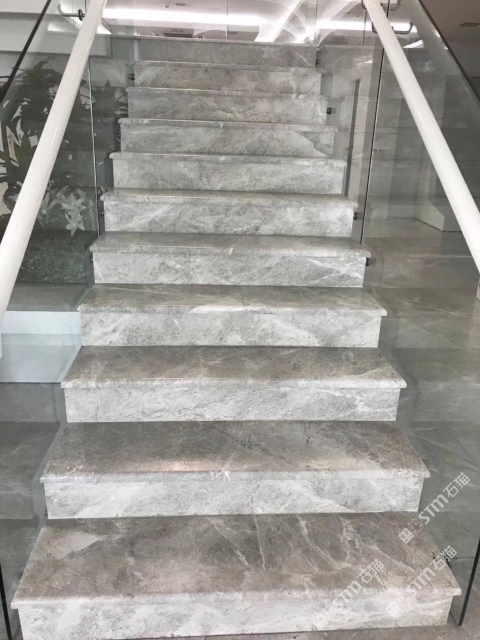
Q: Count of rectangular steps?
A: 11